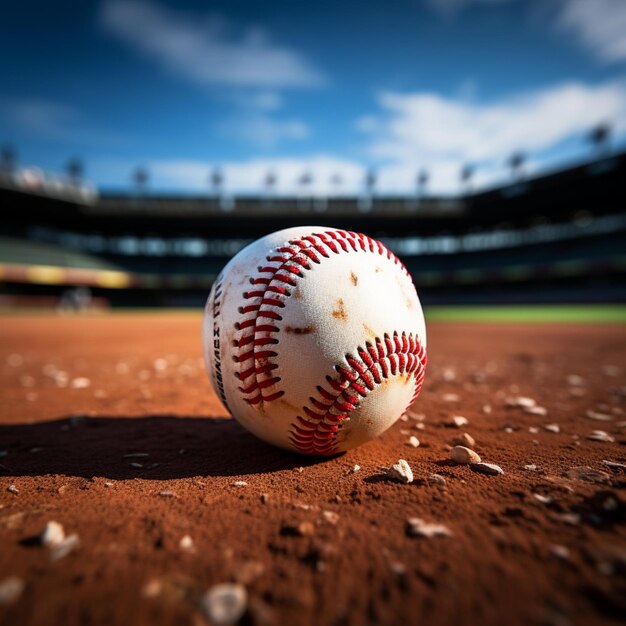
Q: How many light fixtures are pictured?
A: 12